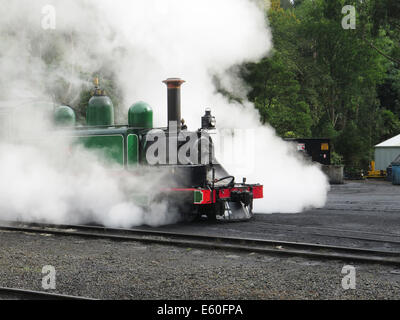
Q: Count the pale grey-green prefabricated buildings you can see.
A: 1